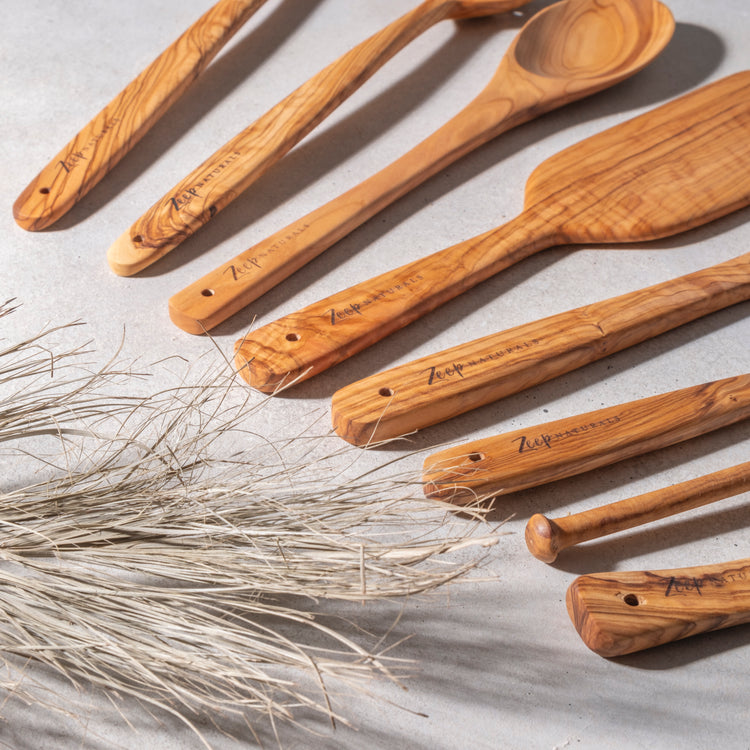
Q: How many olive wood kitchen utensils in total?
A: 8